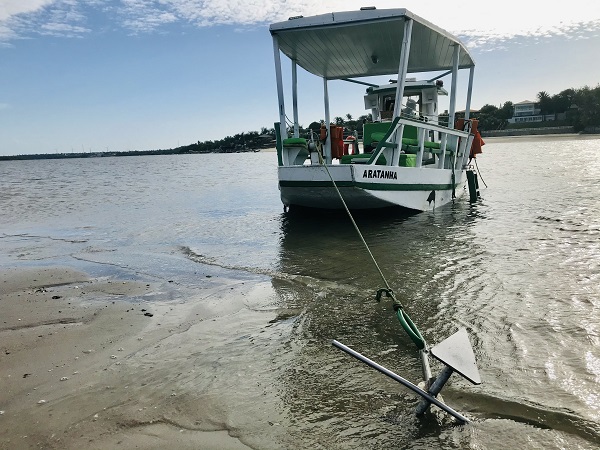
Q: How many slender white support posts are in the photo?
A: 6